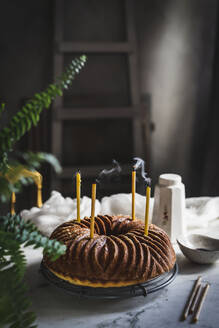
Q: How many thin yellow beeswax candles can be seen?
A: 4